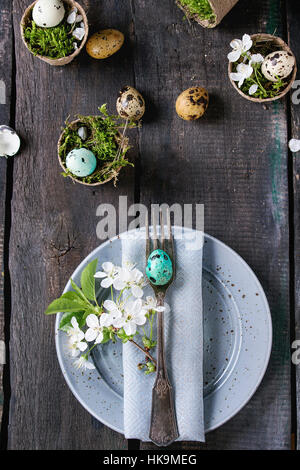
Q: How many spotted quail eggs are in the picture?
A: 7